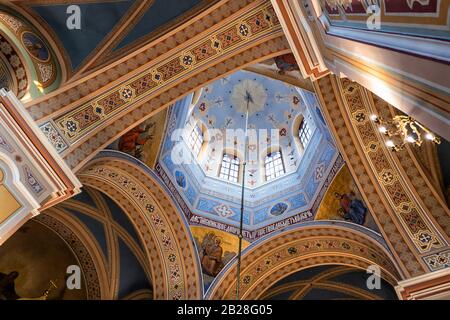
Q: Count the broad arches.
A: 4